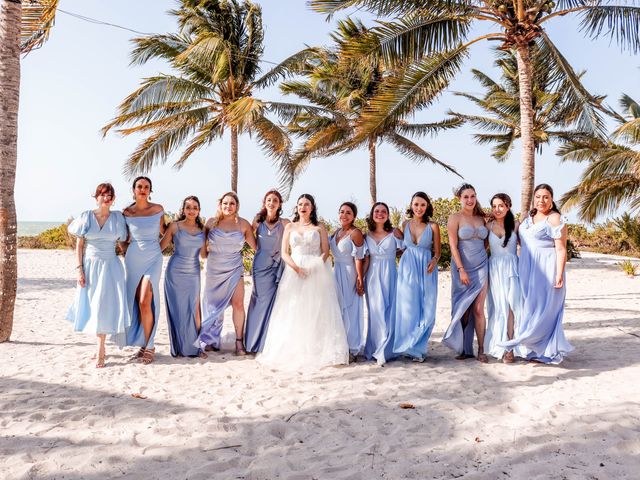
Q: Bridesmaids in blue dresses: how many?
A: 11